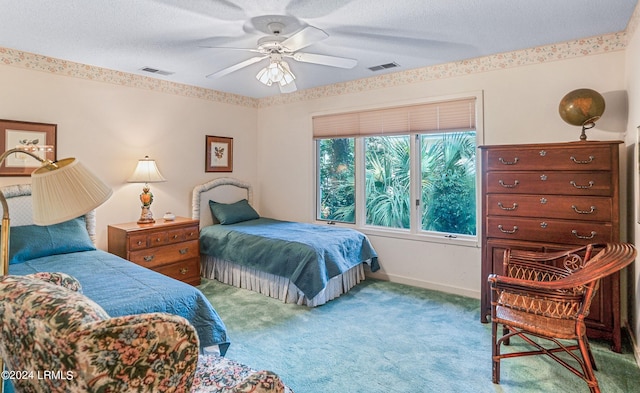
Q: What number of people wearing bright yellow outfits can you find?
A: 0